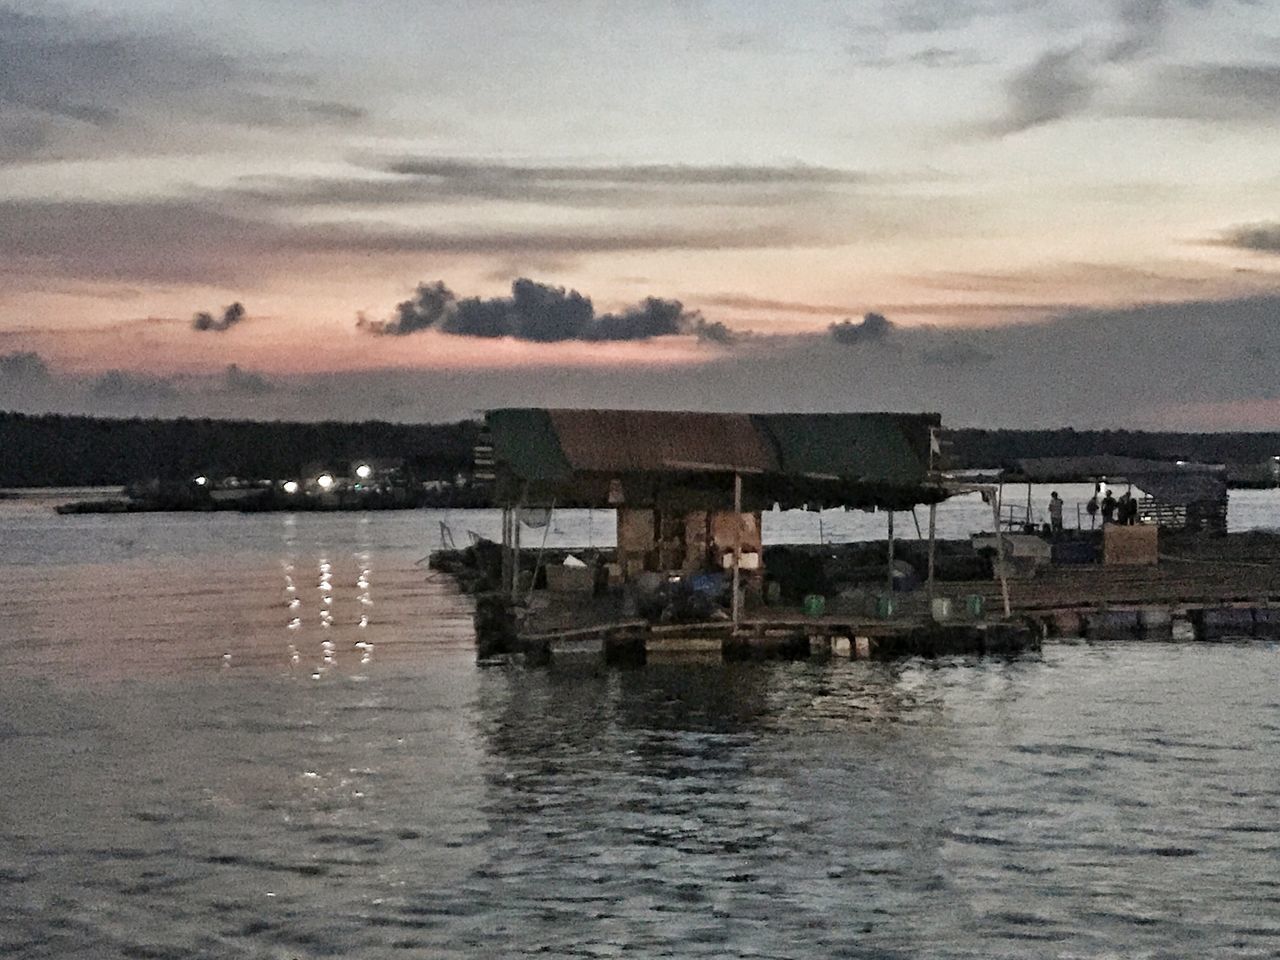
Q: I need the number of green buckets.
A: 3